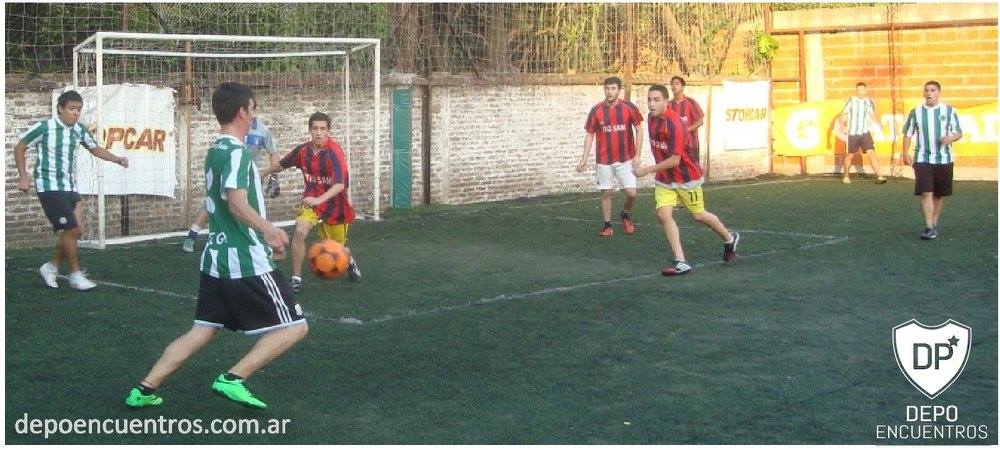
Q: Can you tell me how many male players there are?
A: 9